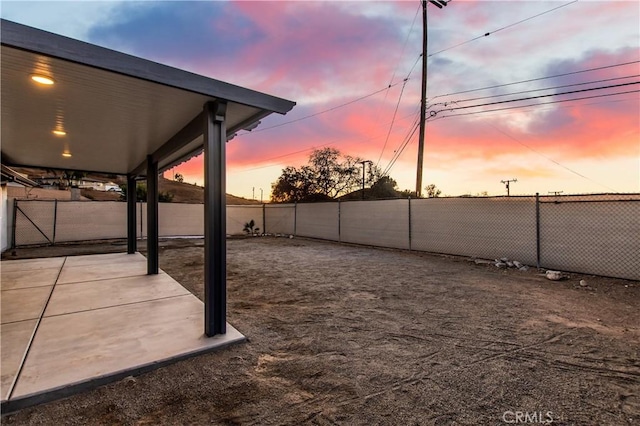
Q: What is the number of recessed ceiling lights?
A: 3